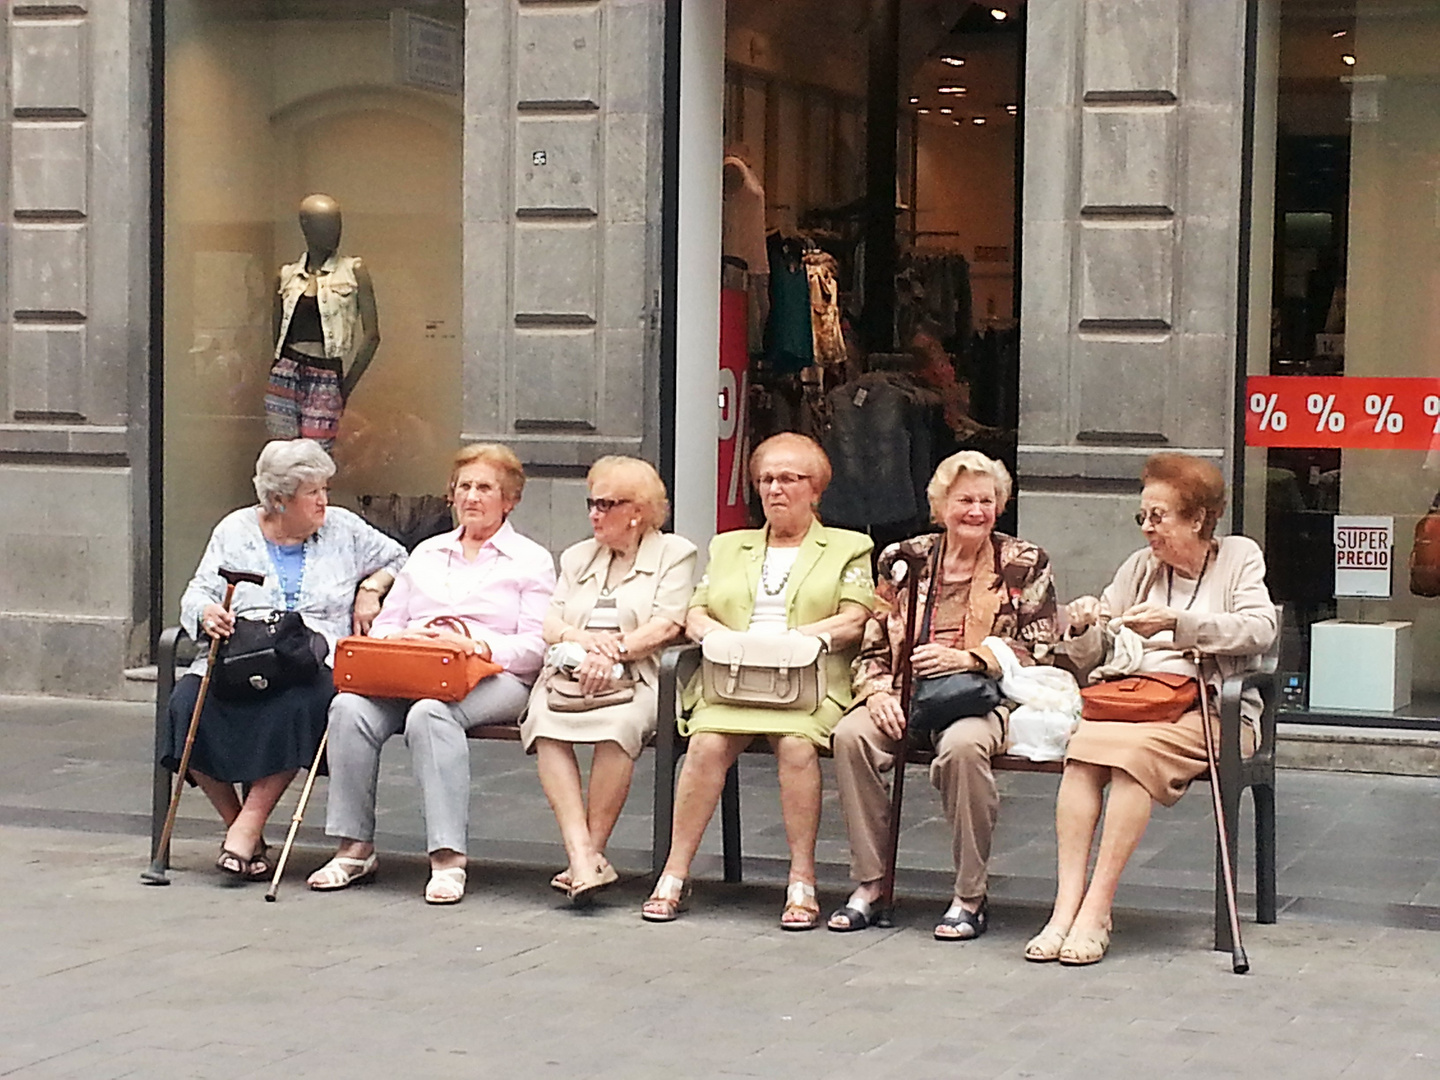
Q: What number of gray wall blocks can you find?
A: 12